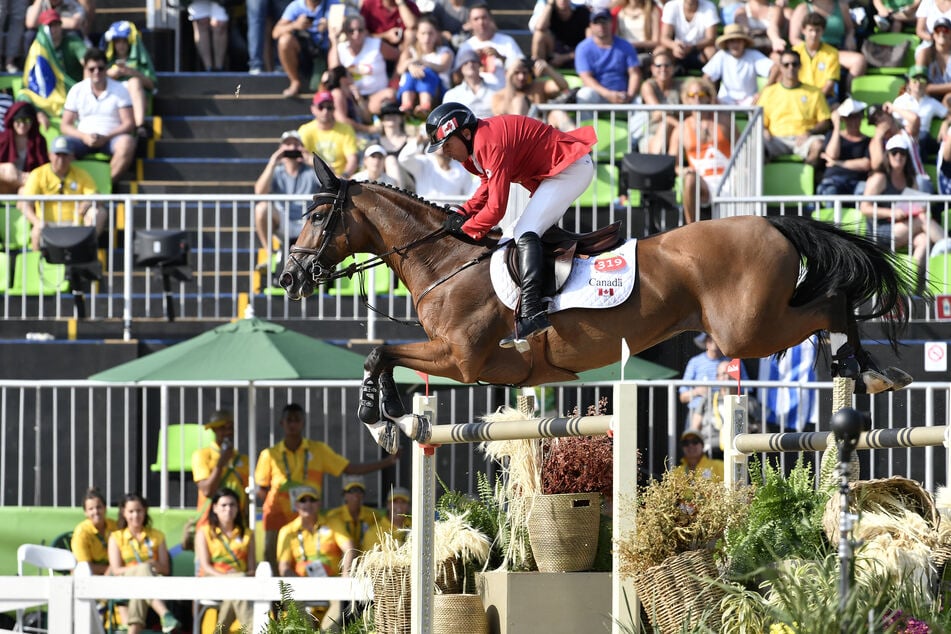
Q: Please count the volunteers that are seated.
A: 6